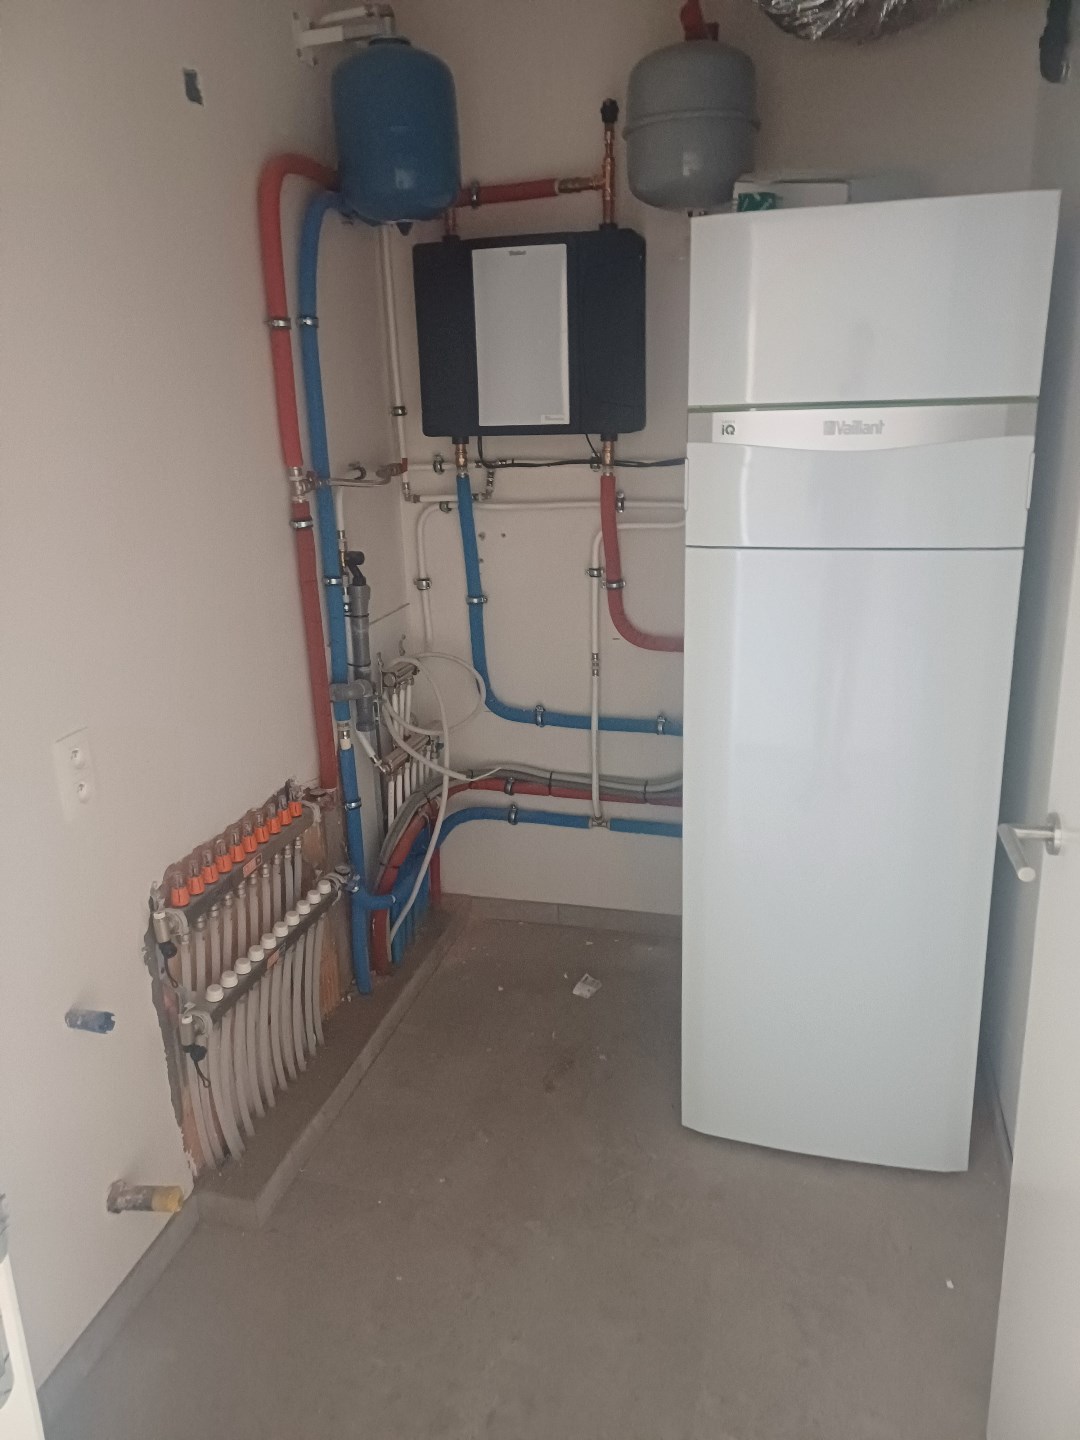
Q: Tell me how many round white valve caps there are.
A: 10